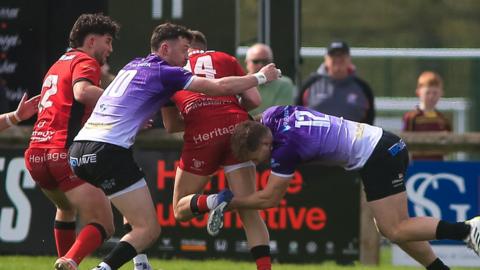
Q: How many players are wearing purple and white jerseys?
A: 2